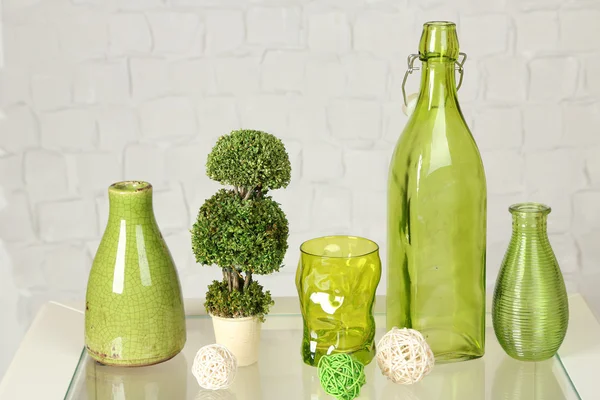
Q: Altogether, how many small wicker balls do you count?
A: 3